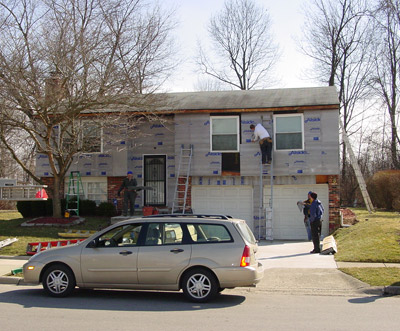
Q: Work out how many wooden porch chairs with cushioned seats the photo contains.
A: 0